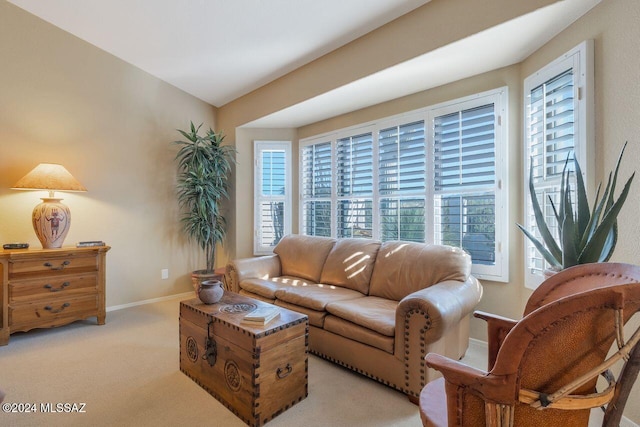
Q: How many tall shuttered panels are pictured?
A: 6